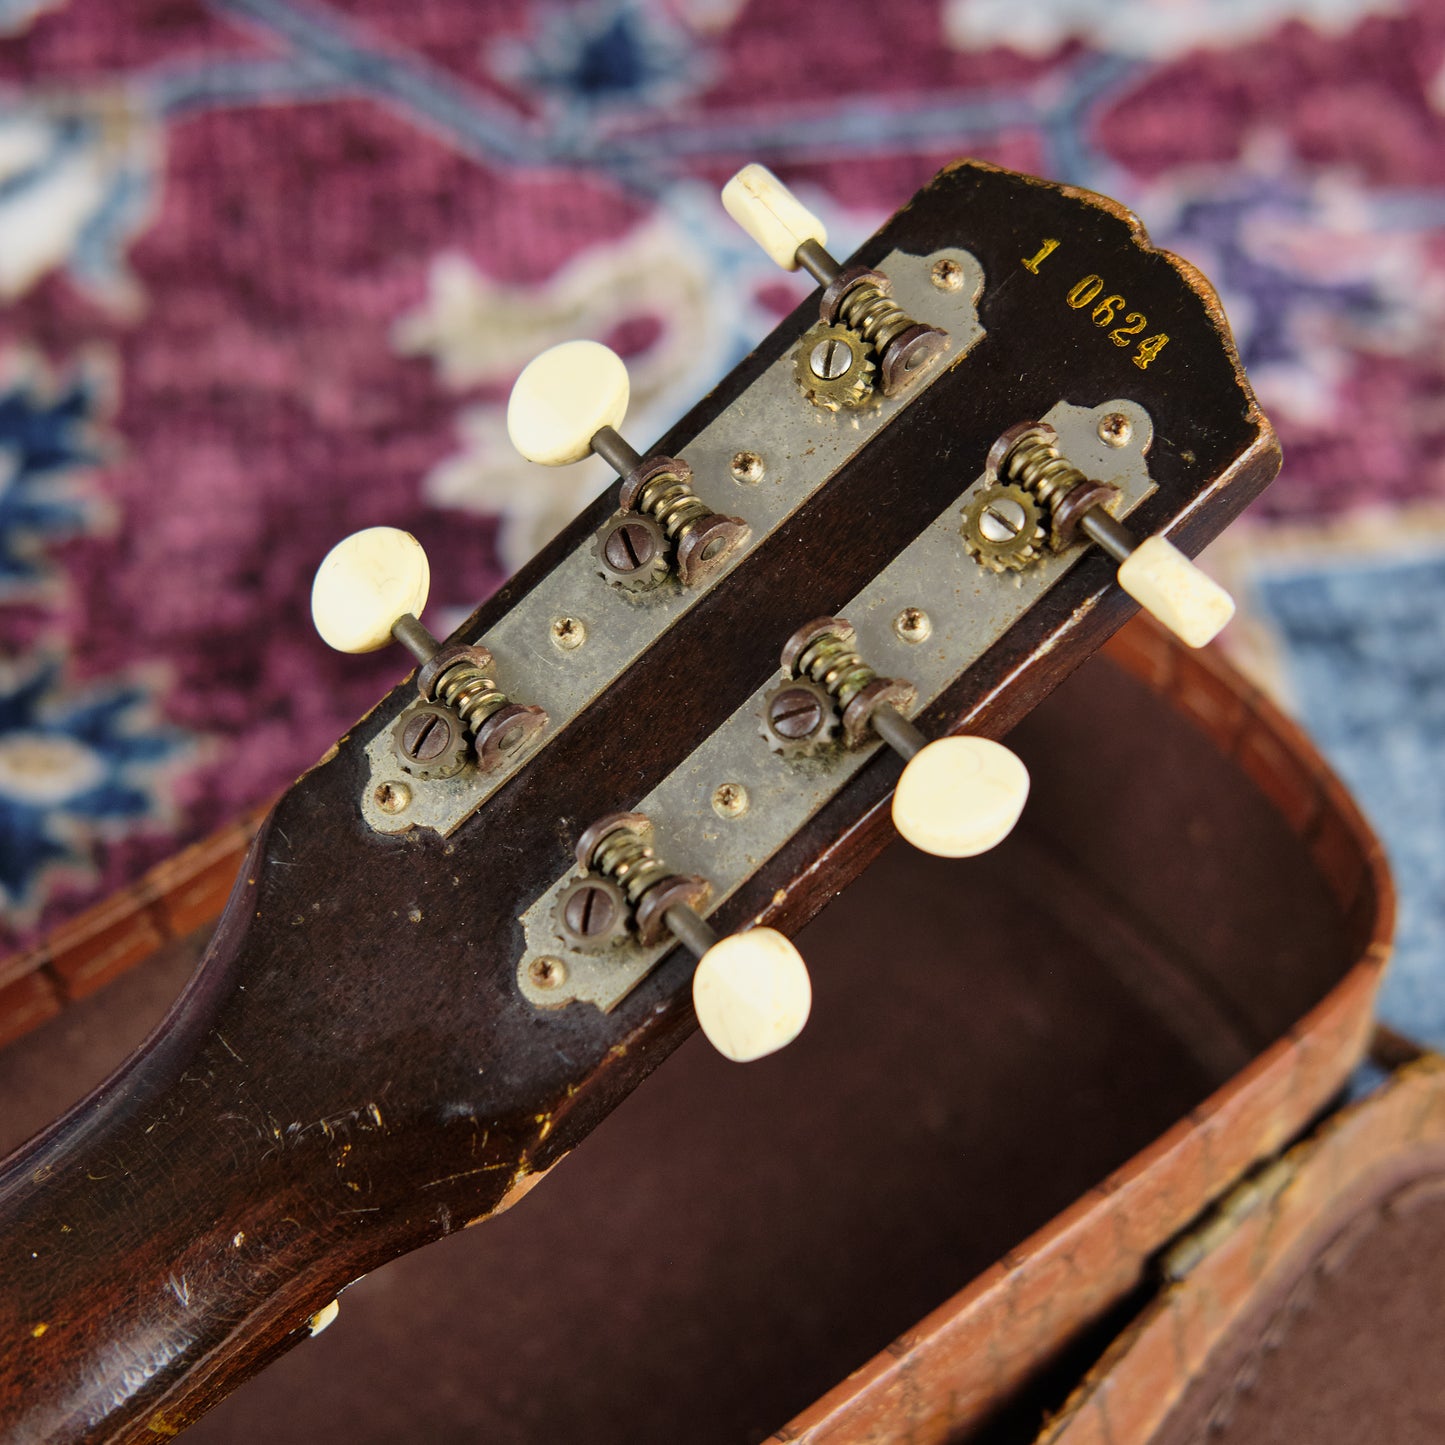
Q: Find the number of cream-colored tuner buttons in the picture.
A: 6